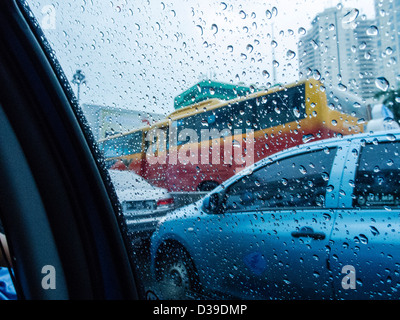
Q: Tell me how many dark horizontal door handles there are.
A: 1